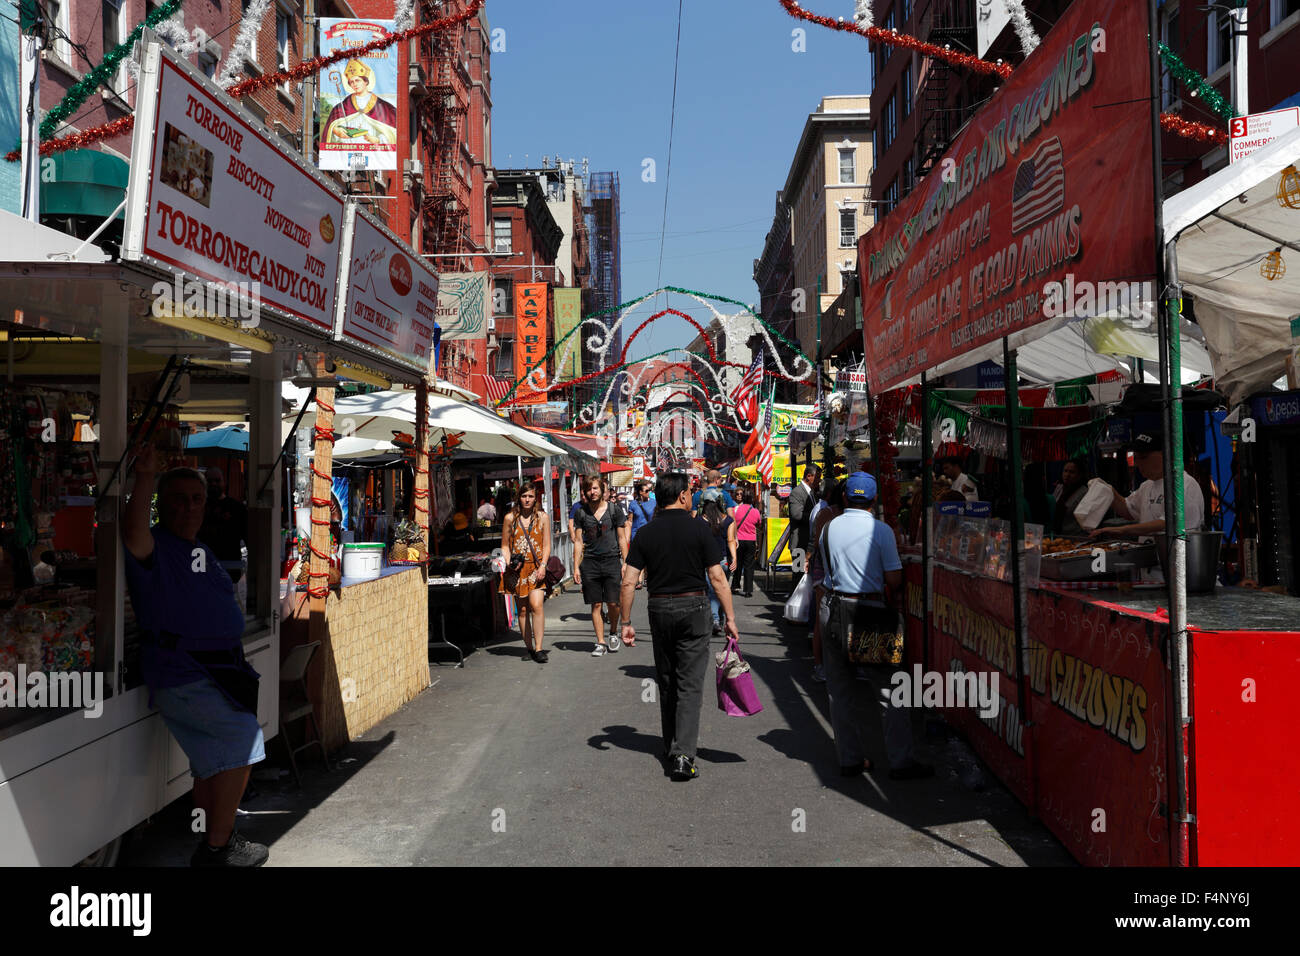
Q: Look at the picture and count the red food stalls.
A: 1